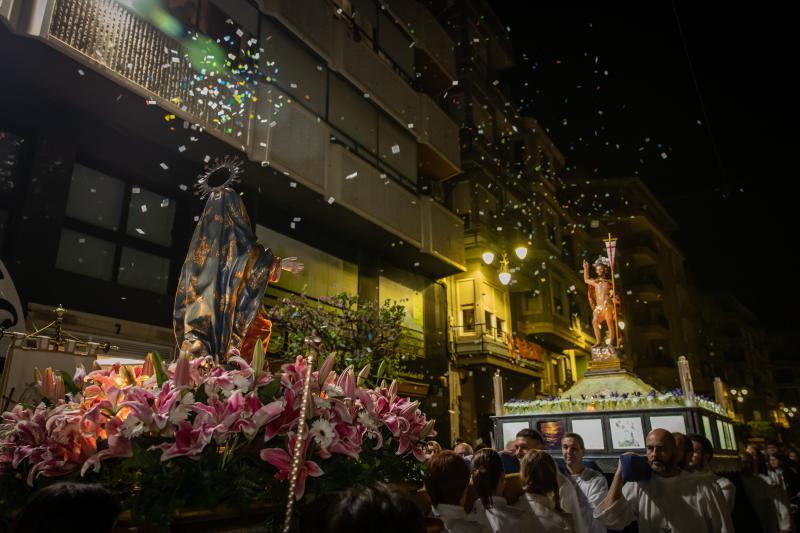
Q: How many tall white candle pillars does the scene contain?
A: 3